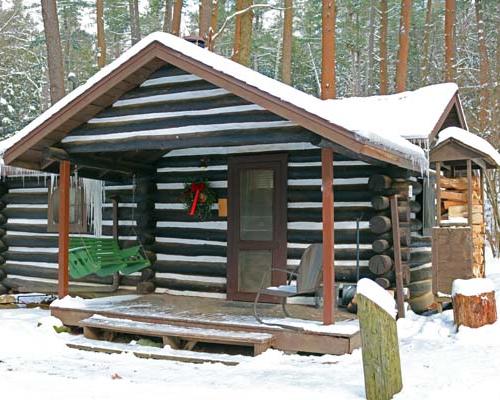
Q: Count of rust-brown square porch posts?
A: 2